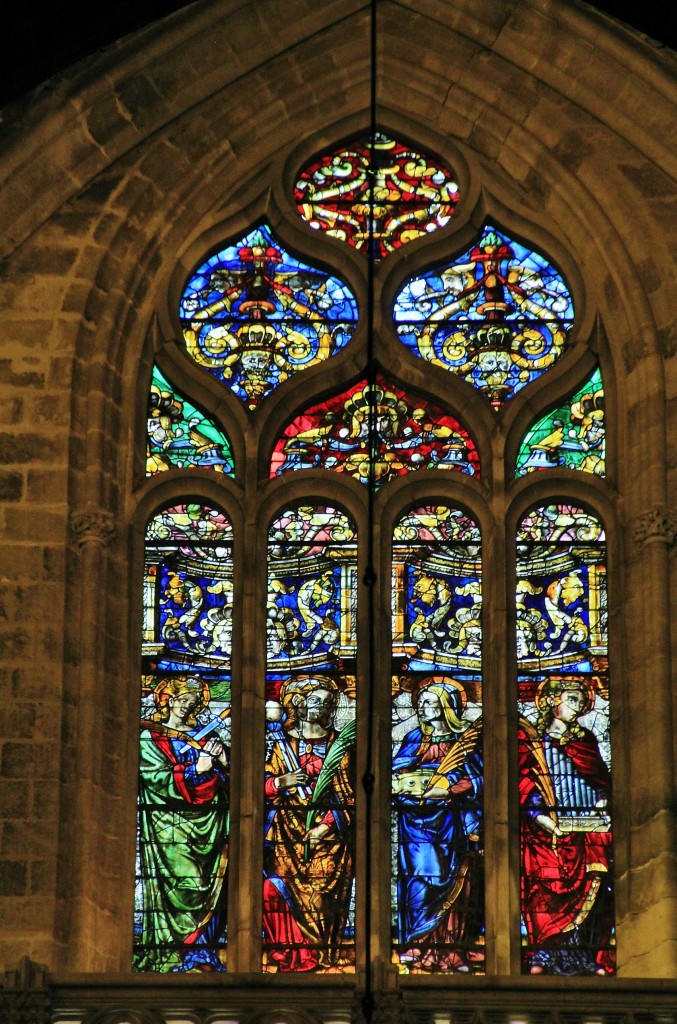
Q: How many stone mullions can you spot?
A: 3